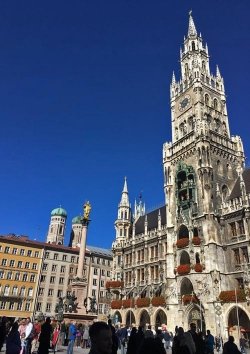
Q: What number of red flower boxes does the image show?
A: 11